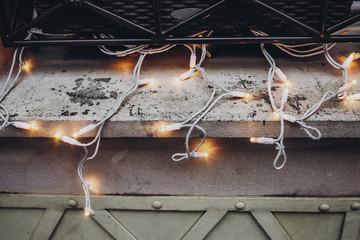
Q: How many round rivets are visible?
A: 5